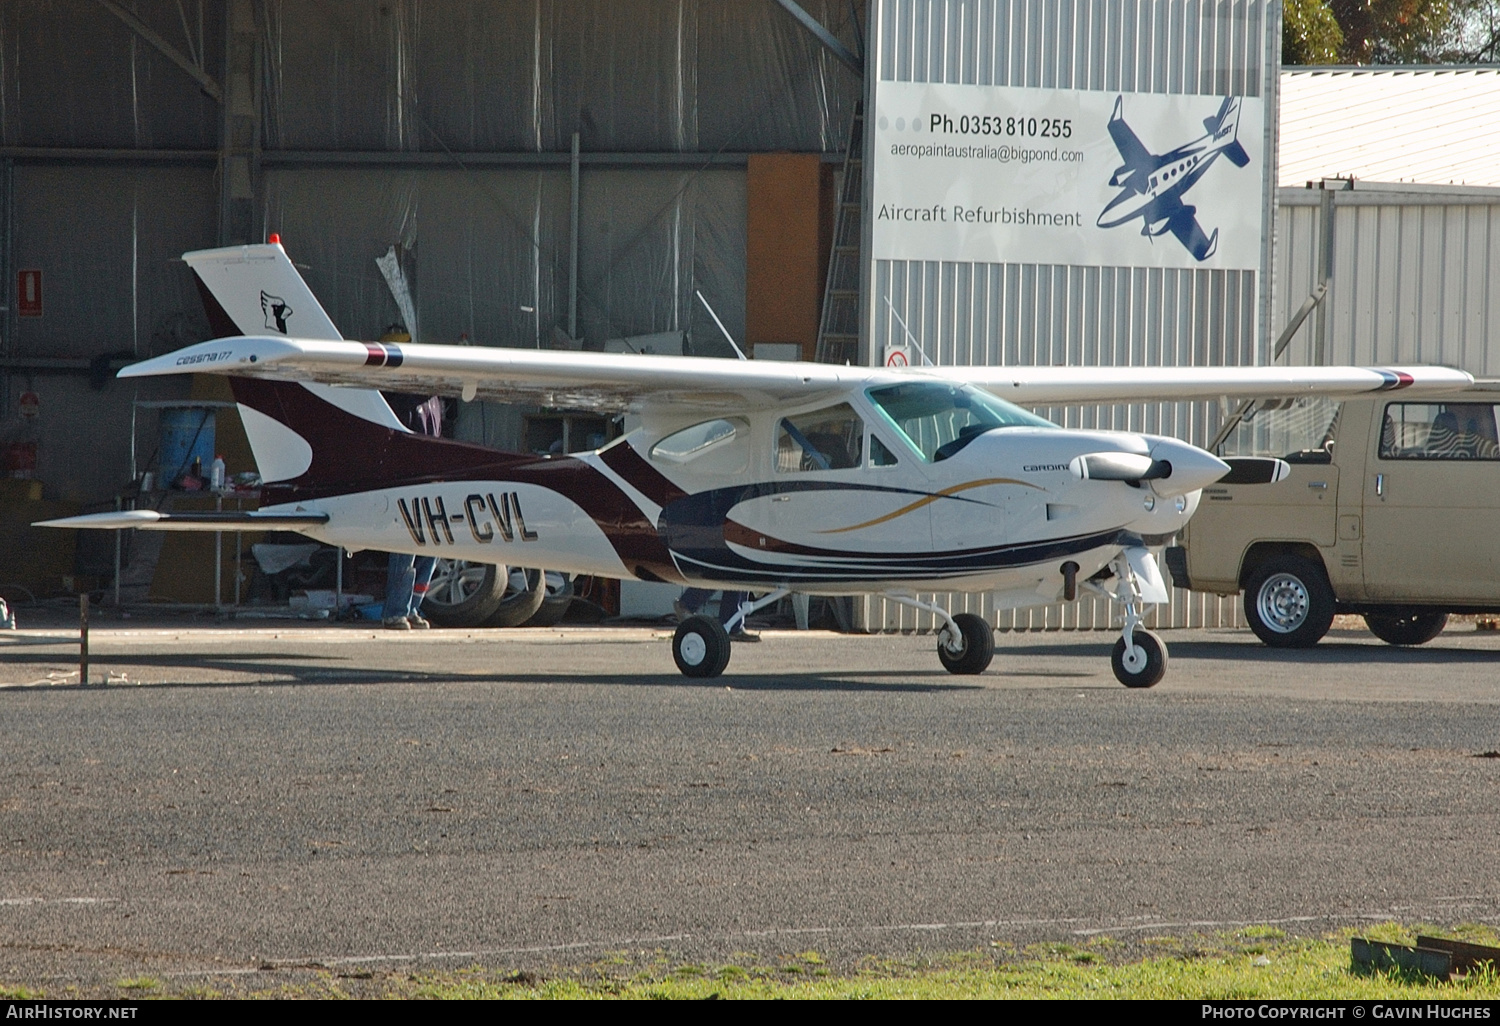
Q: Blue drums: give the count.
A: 1